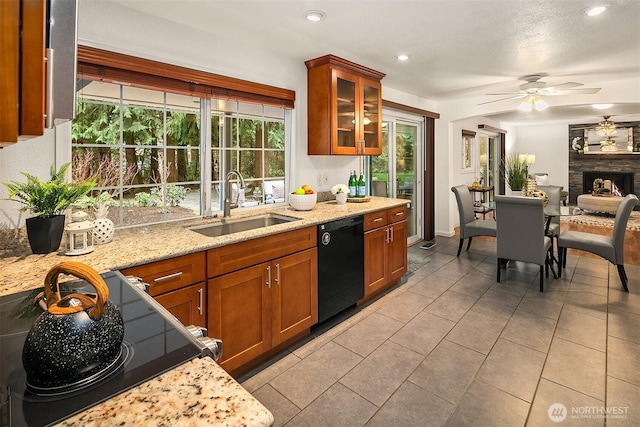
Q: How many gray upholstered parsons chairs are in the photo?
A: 4